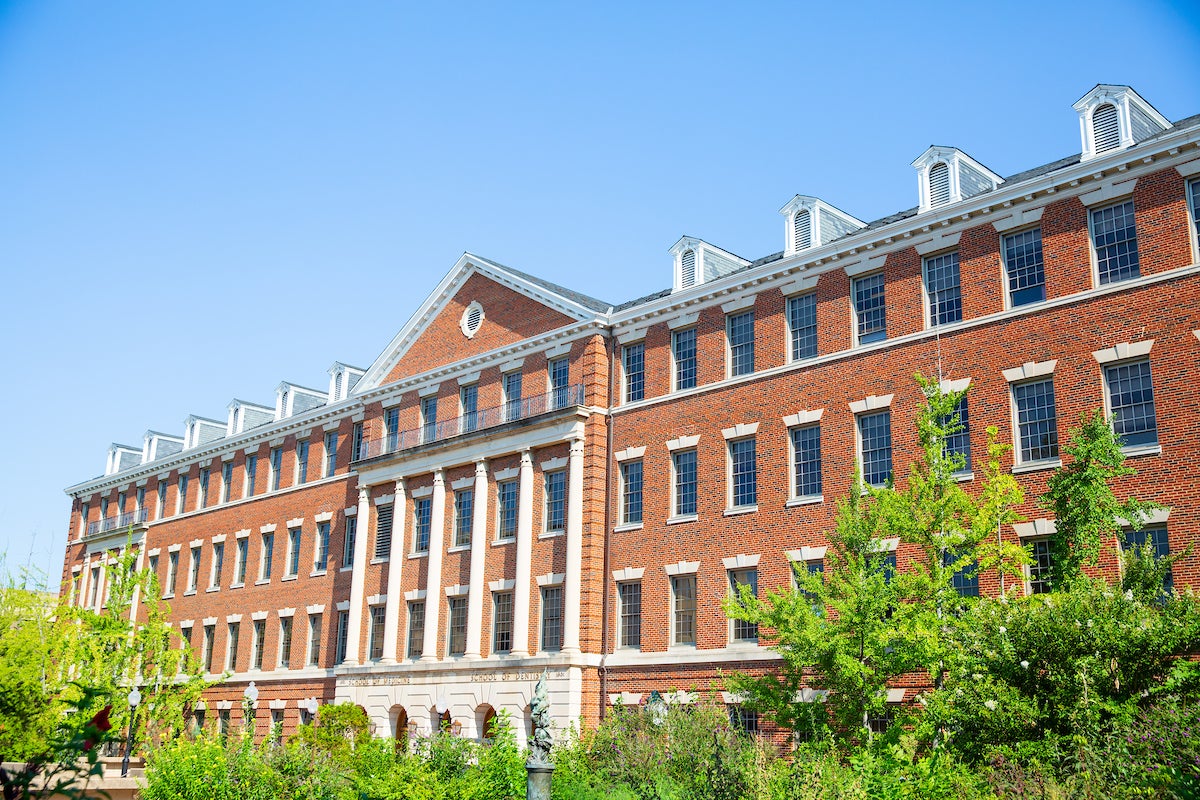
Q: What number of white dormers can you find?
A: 10